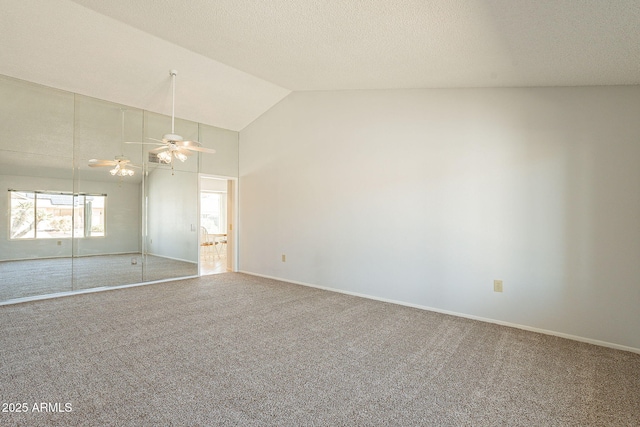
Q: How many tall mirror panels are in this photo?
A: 3